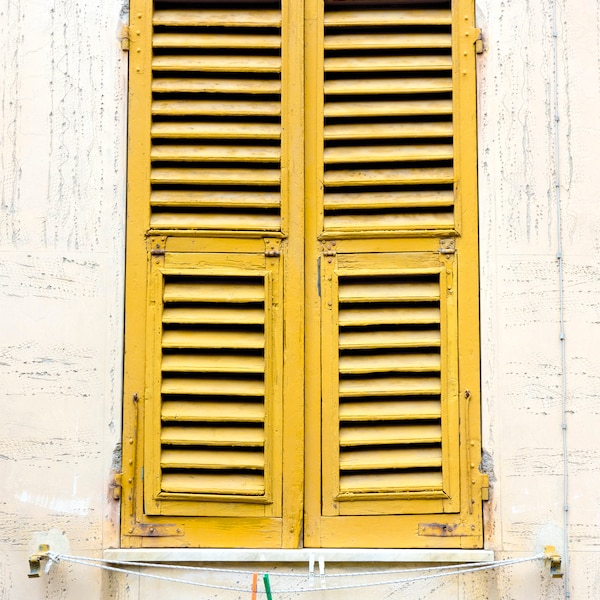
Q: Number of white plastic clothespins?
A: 2